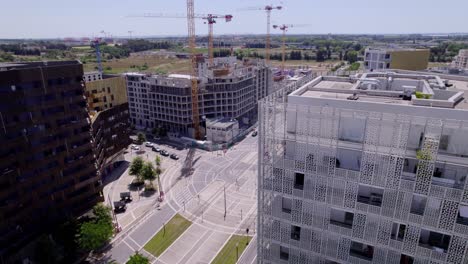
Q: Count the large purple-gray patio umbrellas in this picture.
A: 2